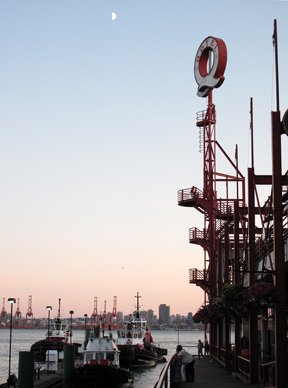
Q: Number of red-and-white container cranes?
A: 6